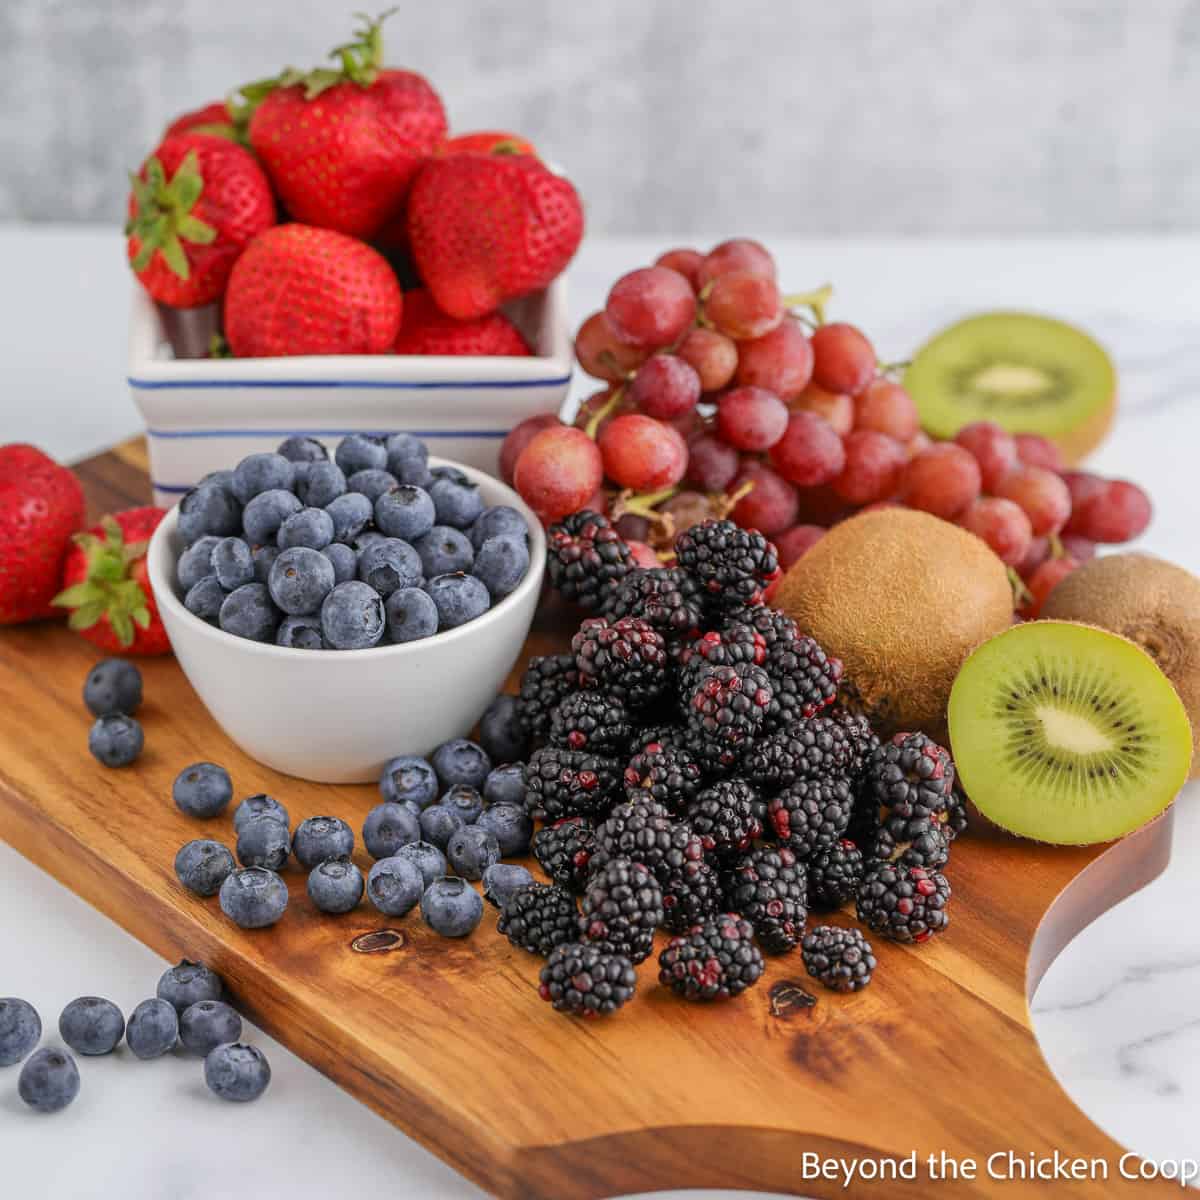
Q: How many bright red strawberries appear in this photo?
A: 9